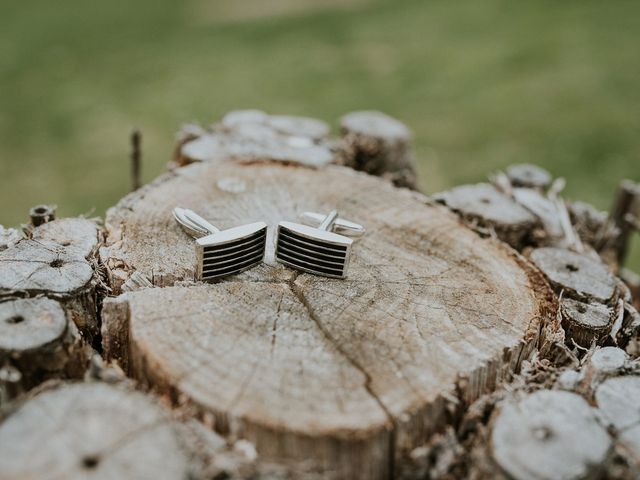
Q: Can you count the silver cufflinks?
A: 2